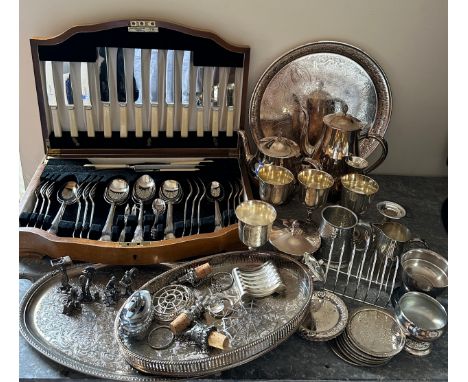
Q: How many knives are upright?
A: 12